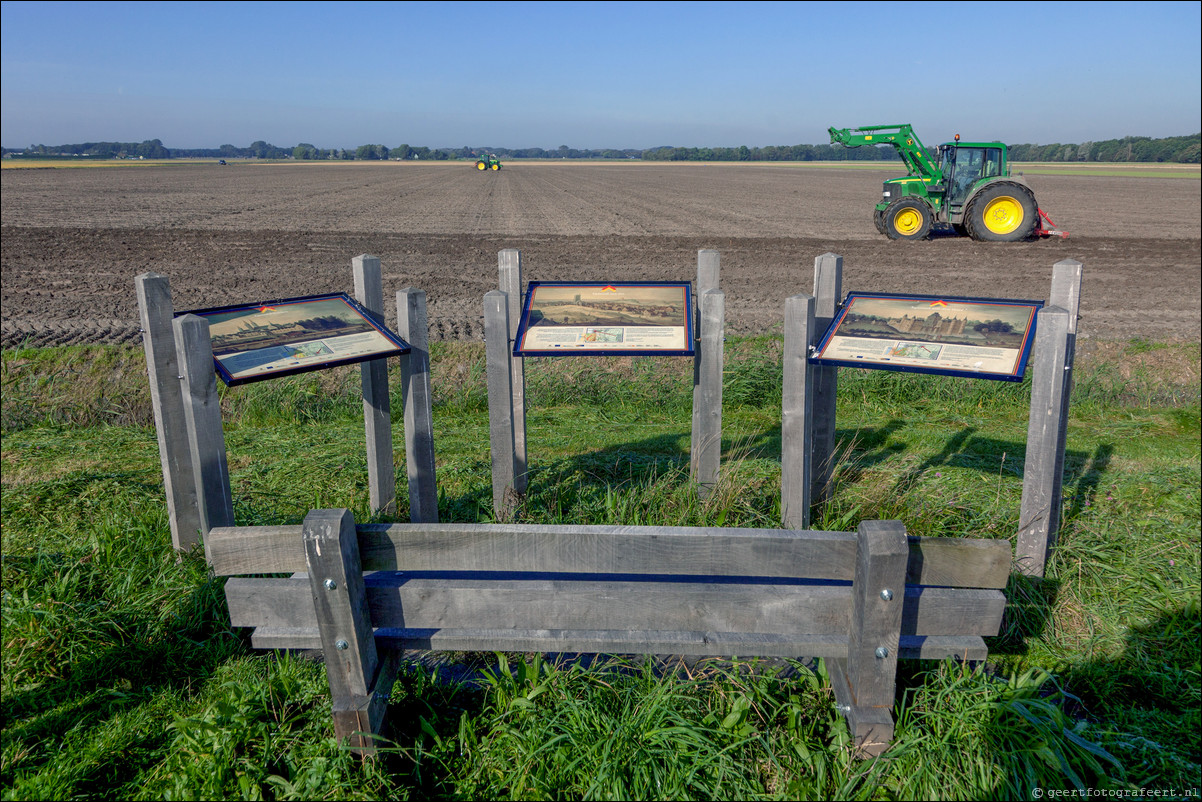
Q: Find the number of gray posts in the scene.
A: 12